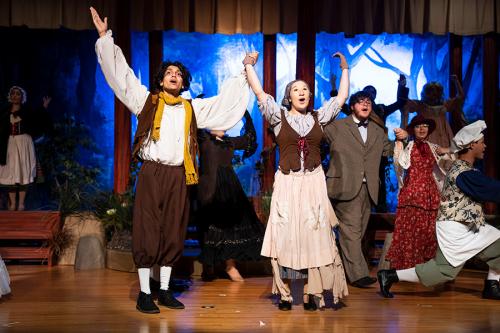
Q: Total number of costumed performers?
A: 9